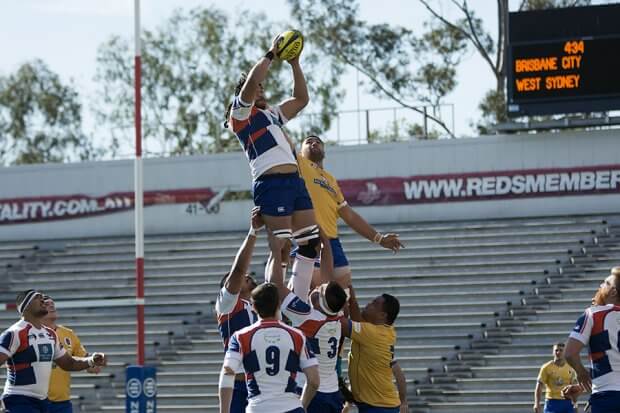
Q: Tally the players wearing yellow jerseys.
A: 4